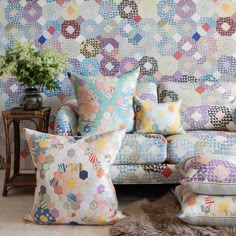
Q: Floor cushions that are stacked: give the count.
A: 2